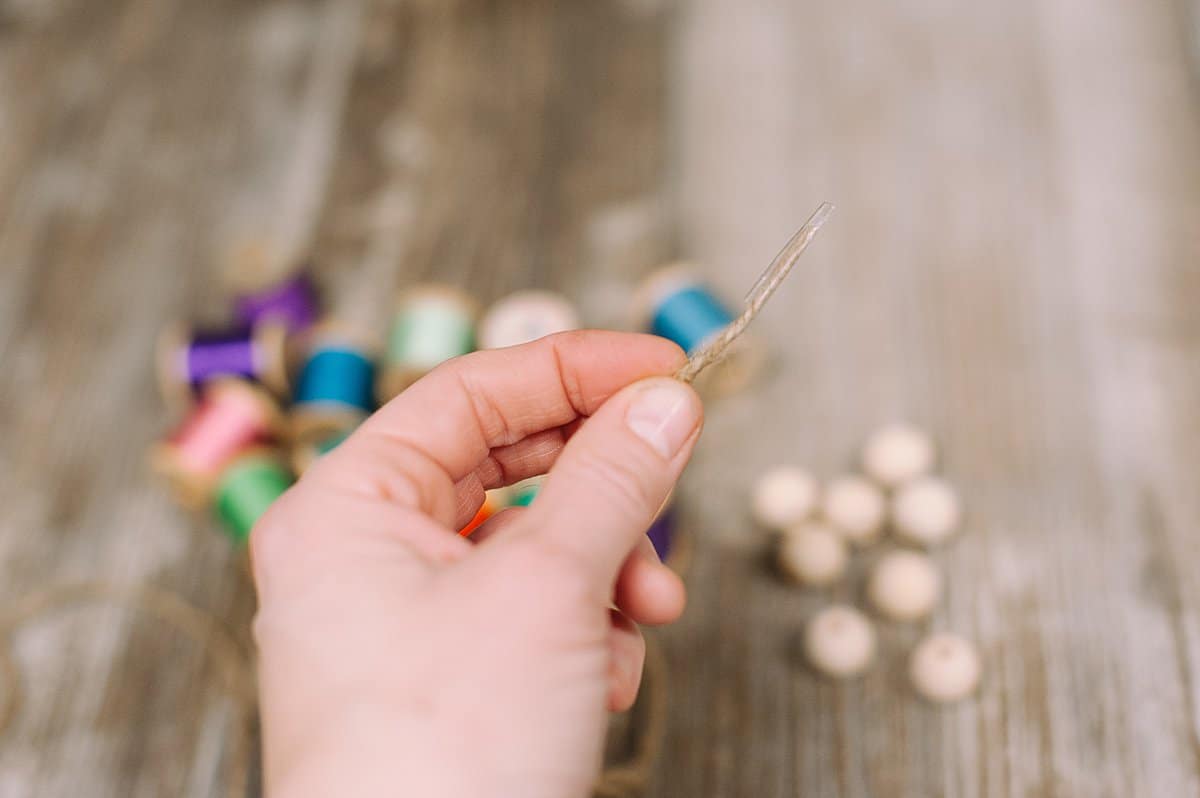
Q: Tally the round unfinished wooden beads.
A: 8